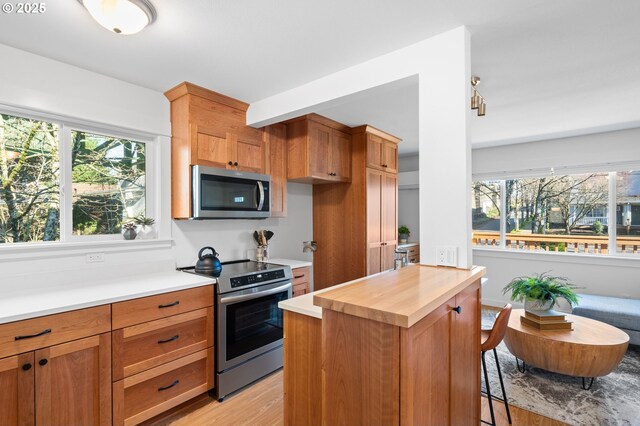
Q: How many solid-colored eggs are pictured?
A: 0